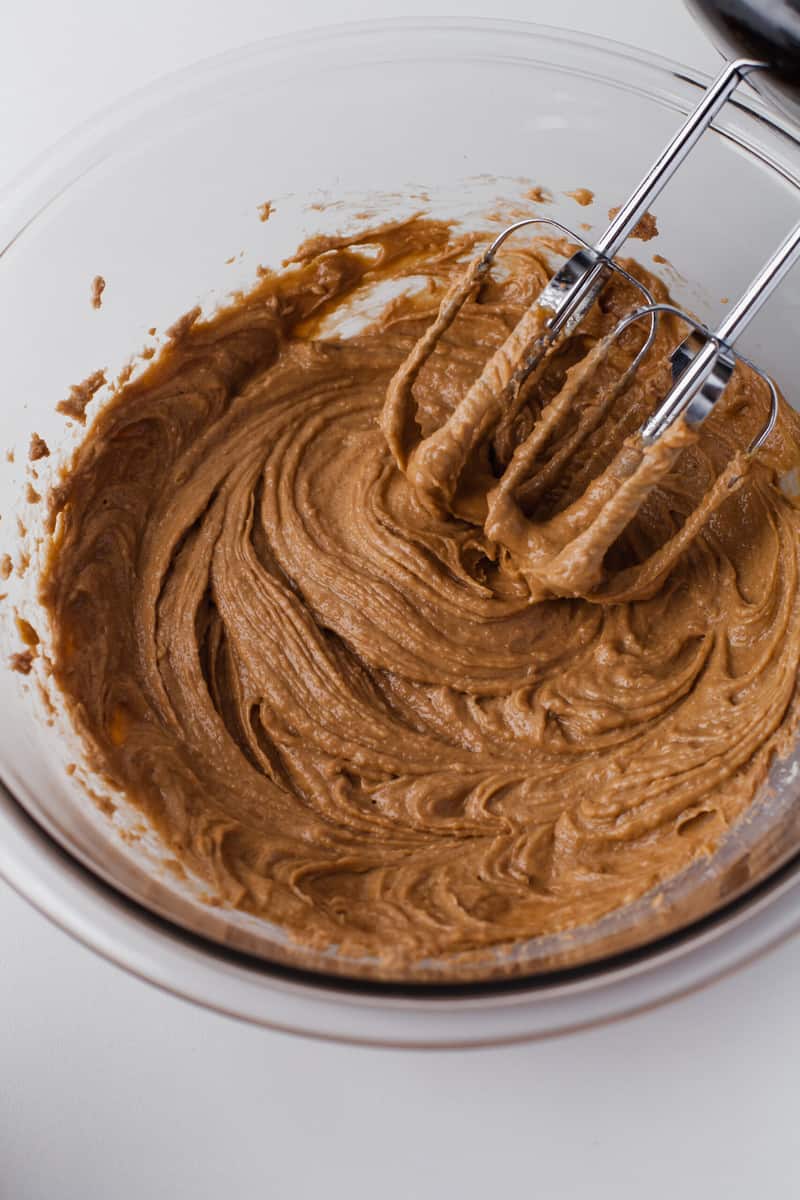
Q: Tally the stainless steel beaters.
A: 2